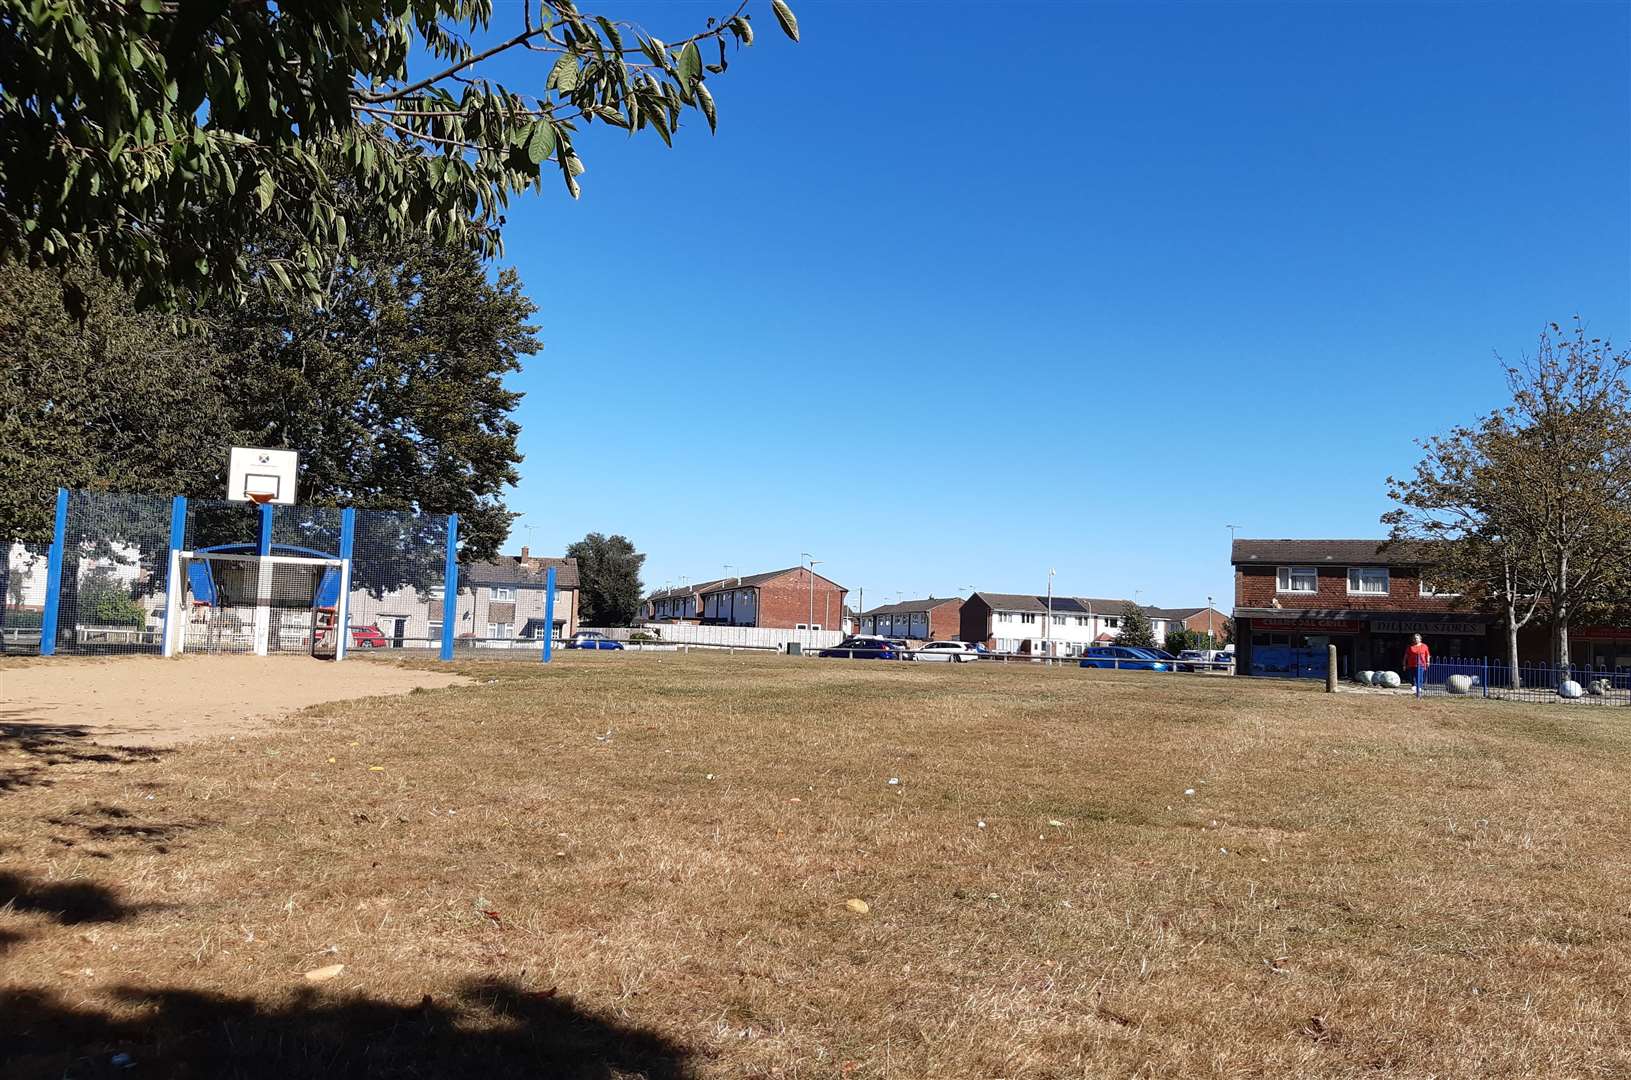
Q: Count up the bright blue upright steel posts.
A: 6